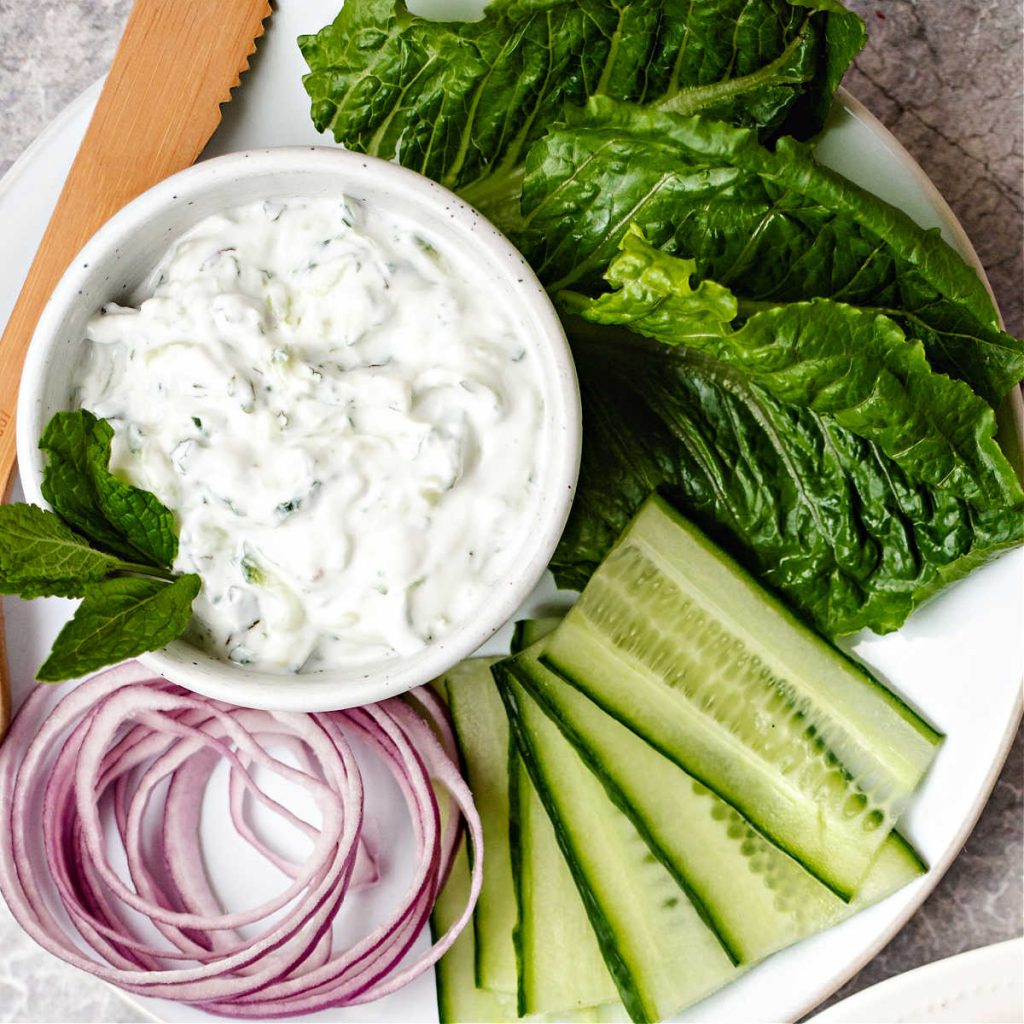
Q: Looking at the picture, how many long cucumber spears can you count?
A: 6